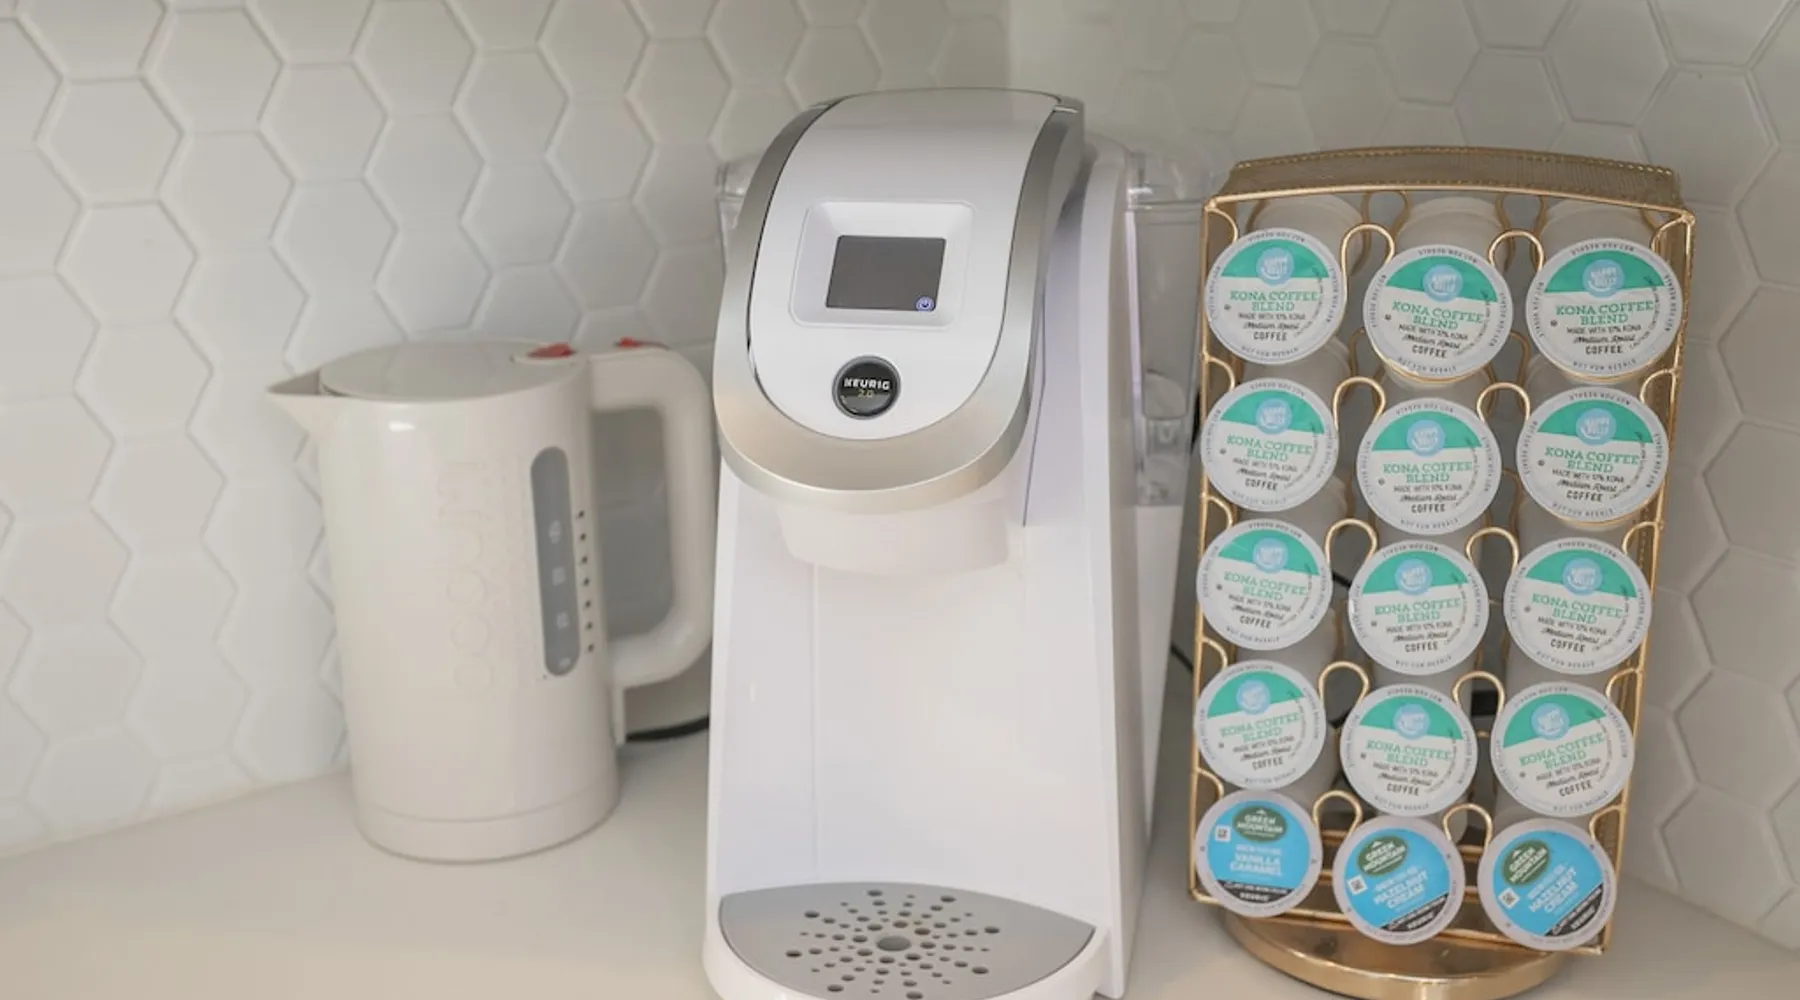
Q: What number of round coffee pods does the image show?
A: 15